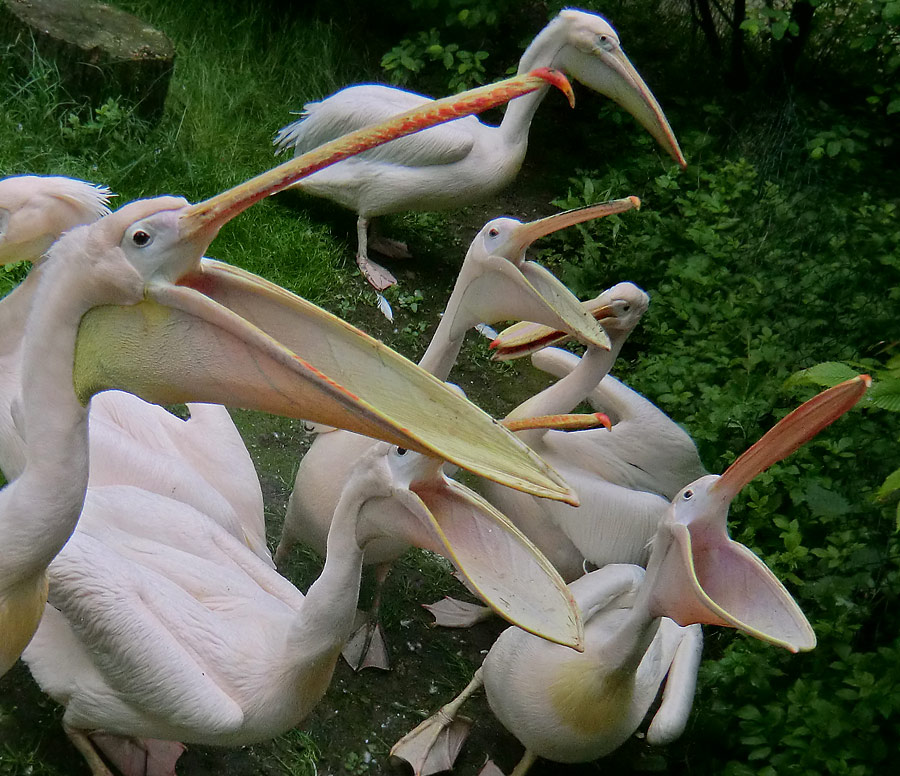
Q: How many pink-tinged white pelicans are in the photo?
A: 7